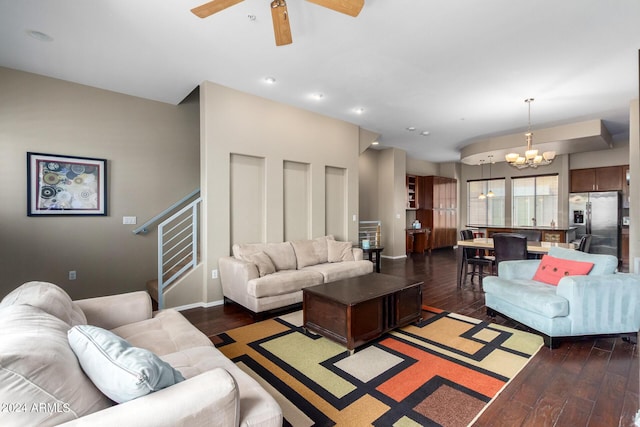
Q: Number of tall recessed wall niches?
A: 3